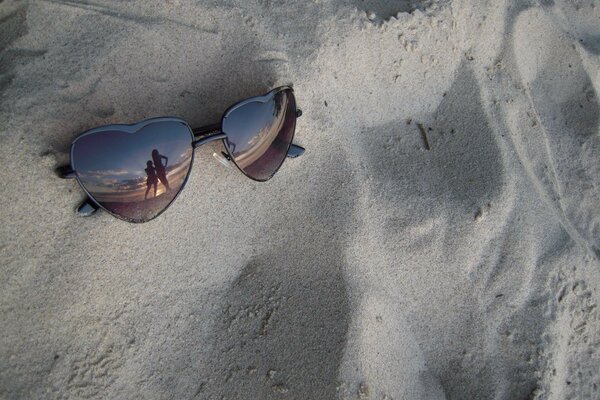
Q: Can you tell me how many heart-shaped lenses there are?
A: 2